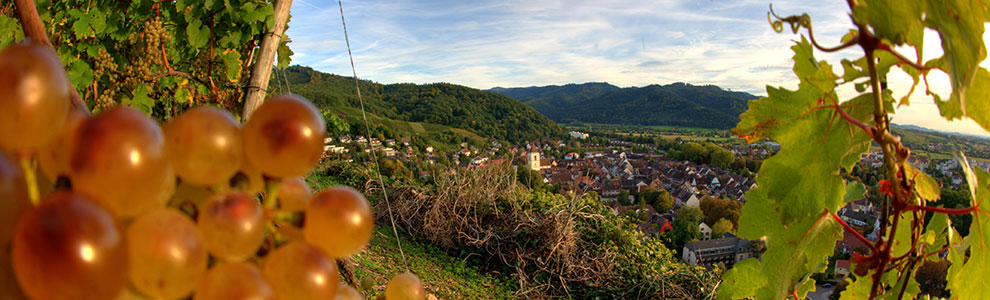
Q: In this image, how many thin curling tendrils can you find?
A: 1